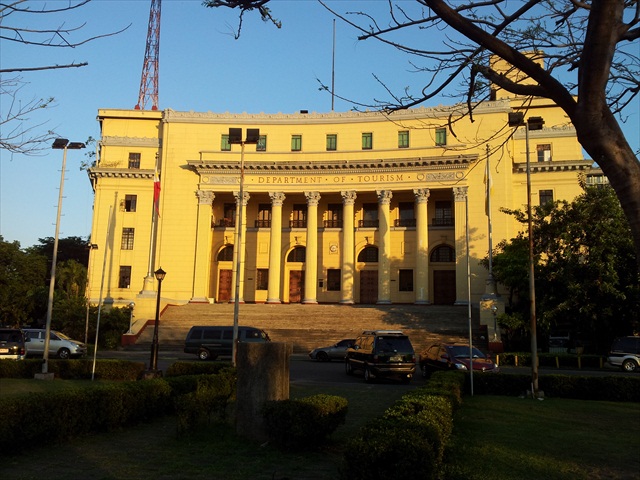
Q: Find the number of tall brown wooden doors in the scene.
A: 4